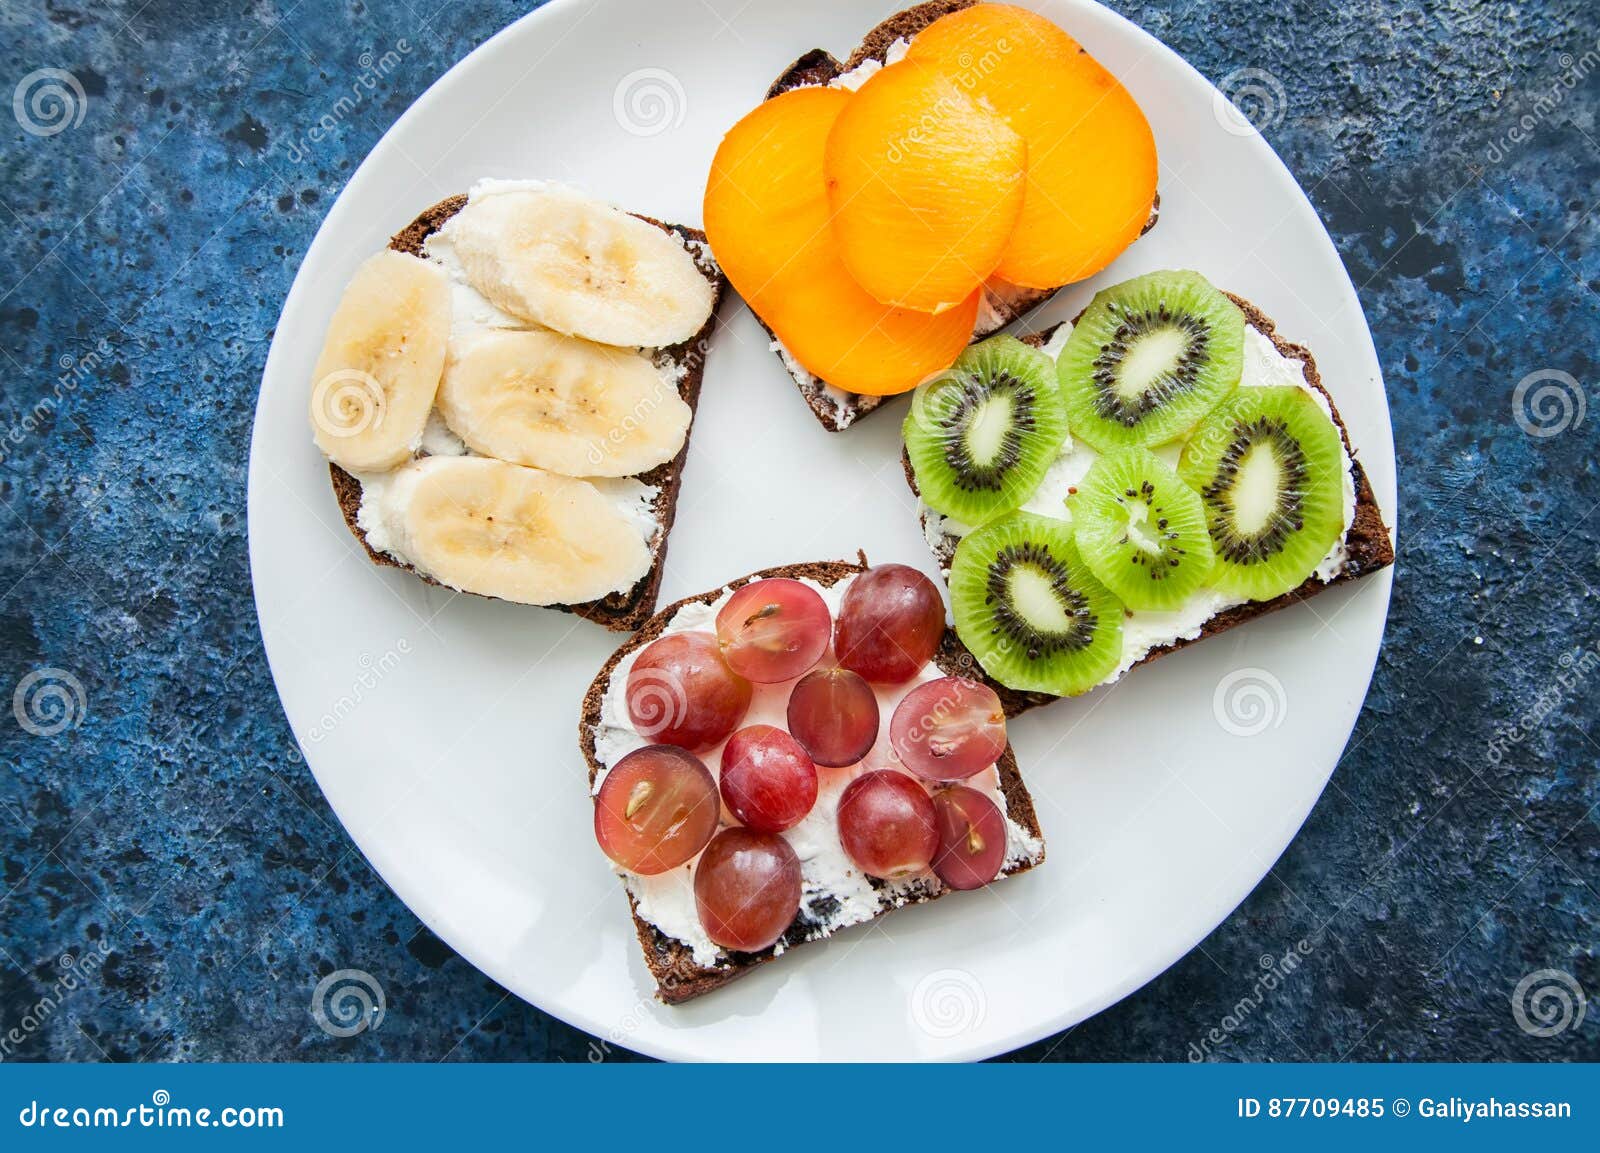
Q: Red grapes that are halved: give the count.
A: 5